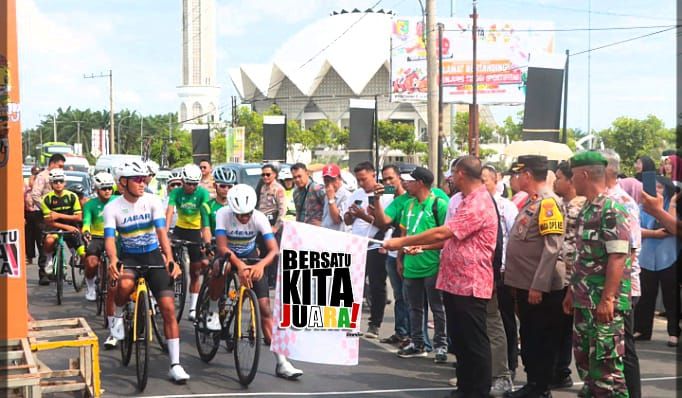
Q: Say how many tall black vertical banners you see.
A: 4